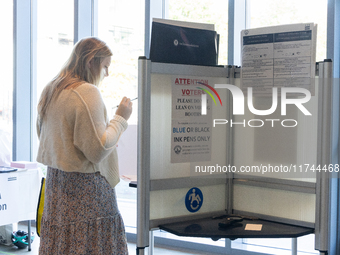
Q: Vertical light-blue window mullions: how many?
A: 5